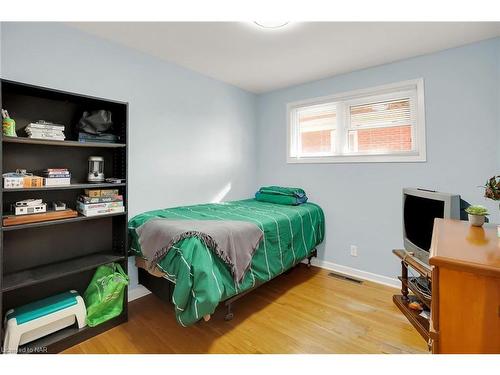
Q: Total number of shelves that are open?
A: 1